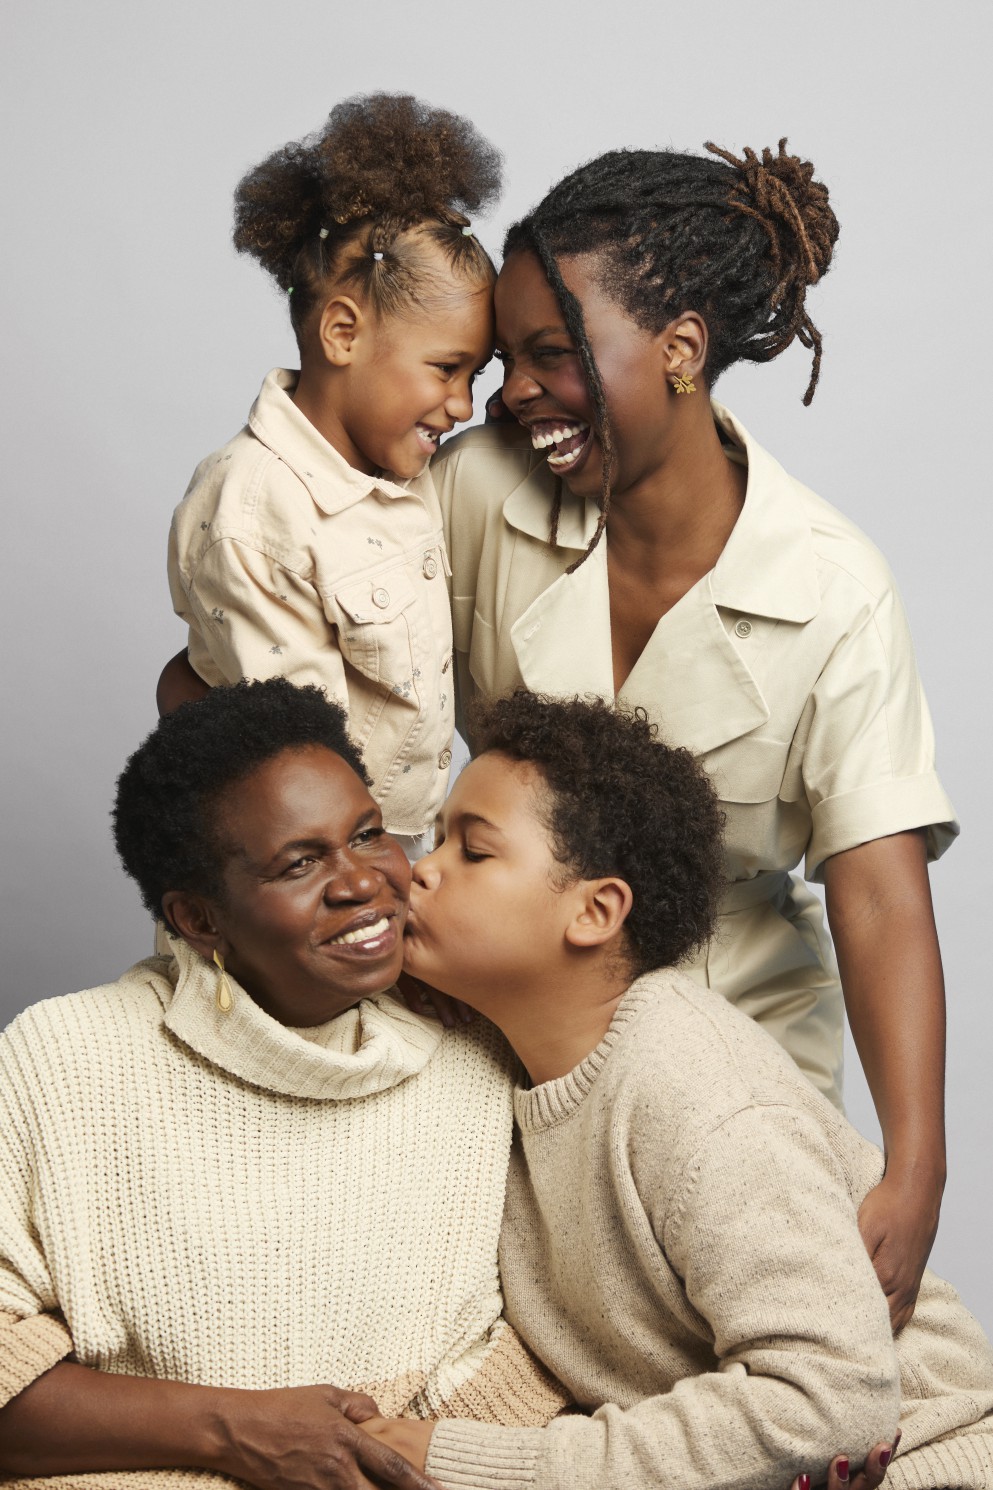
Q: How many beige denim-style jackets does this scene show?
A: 1